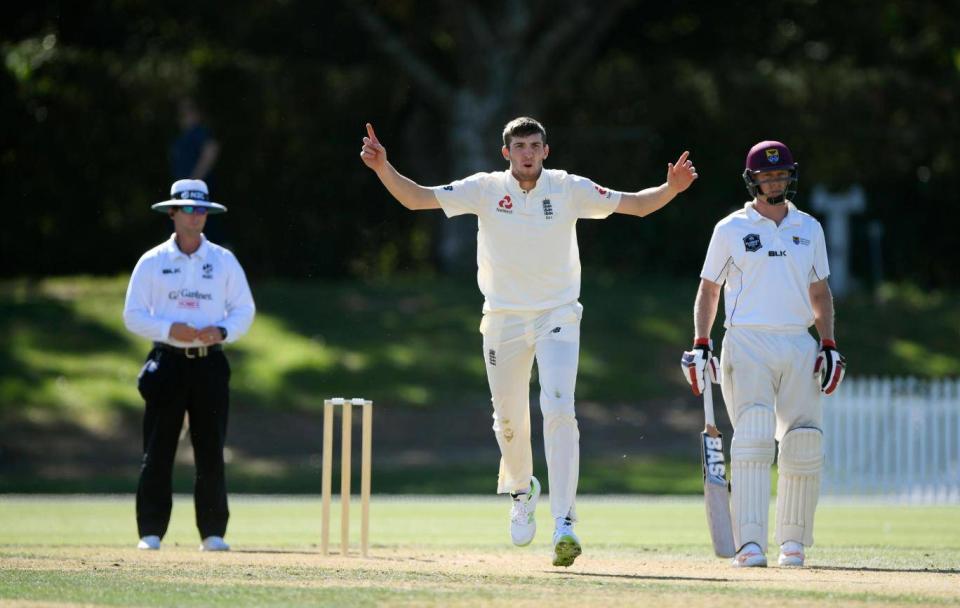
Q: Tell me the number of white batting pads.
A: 2